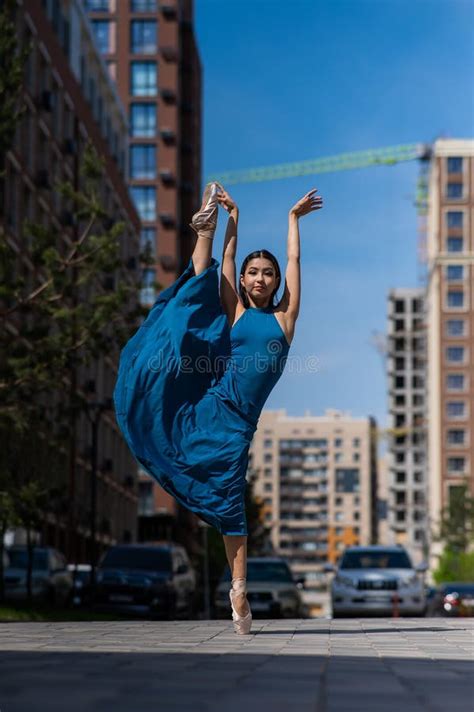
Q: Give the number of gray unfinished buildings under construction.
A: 1